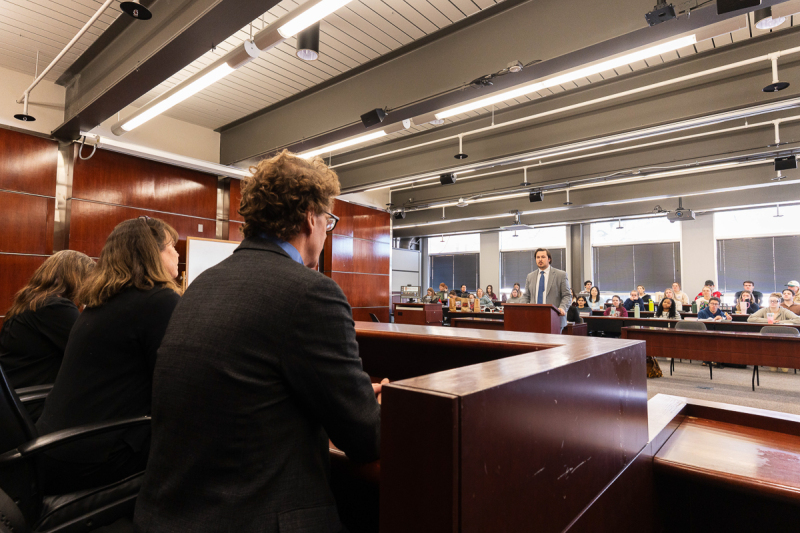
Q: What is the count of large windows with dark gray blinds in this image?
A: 4